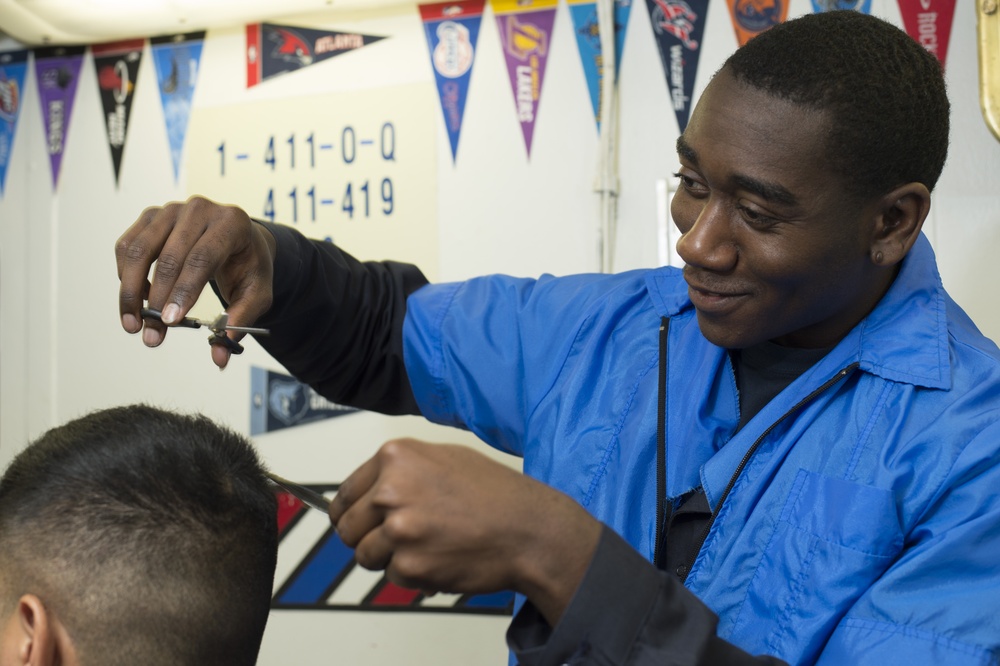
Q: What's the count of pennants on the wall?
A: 13